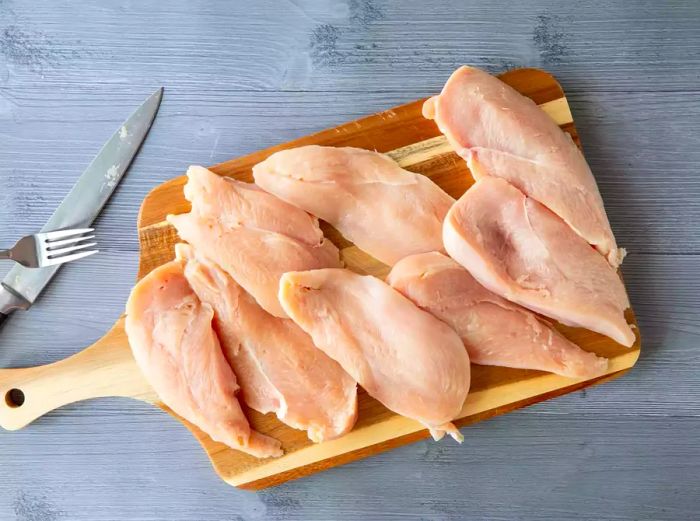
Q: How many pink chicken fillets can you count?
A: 8